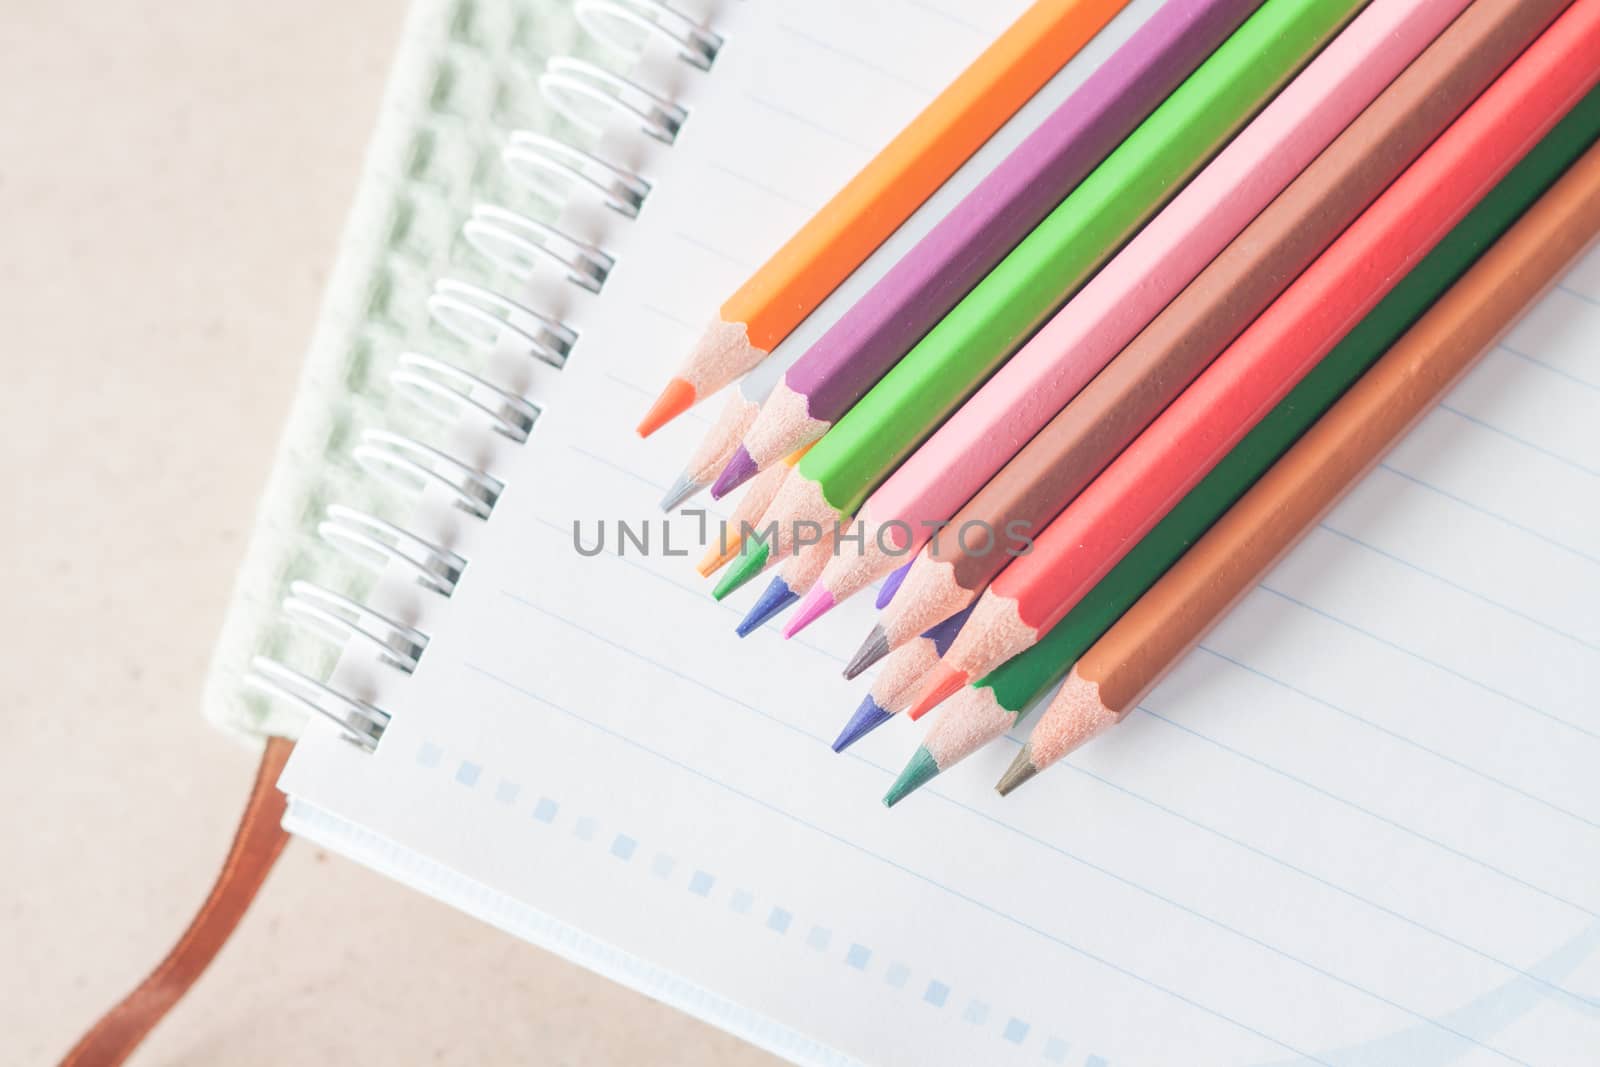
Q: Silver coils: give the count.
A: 10